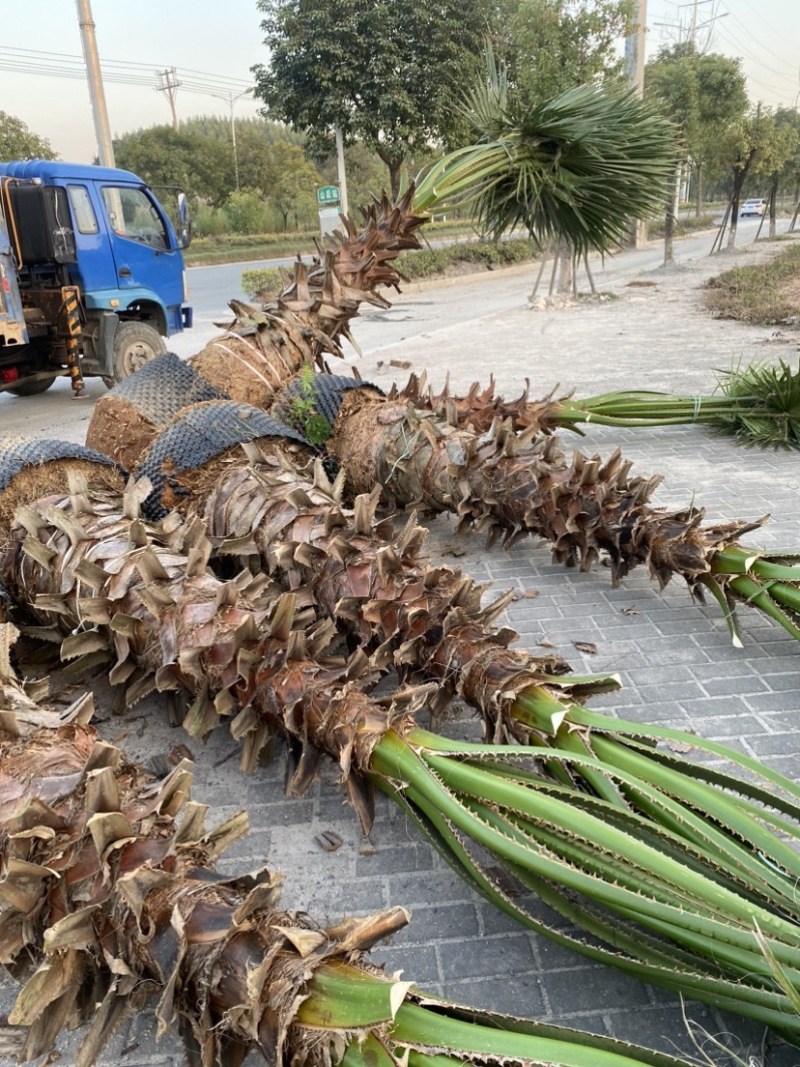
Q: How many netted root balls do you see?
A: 4